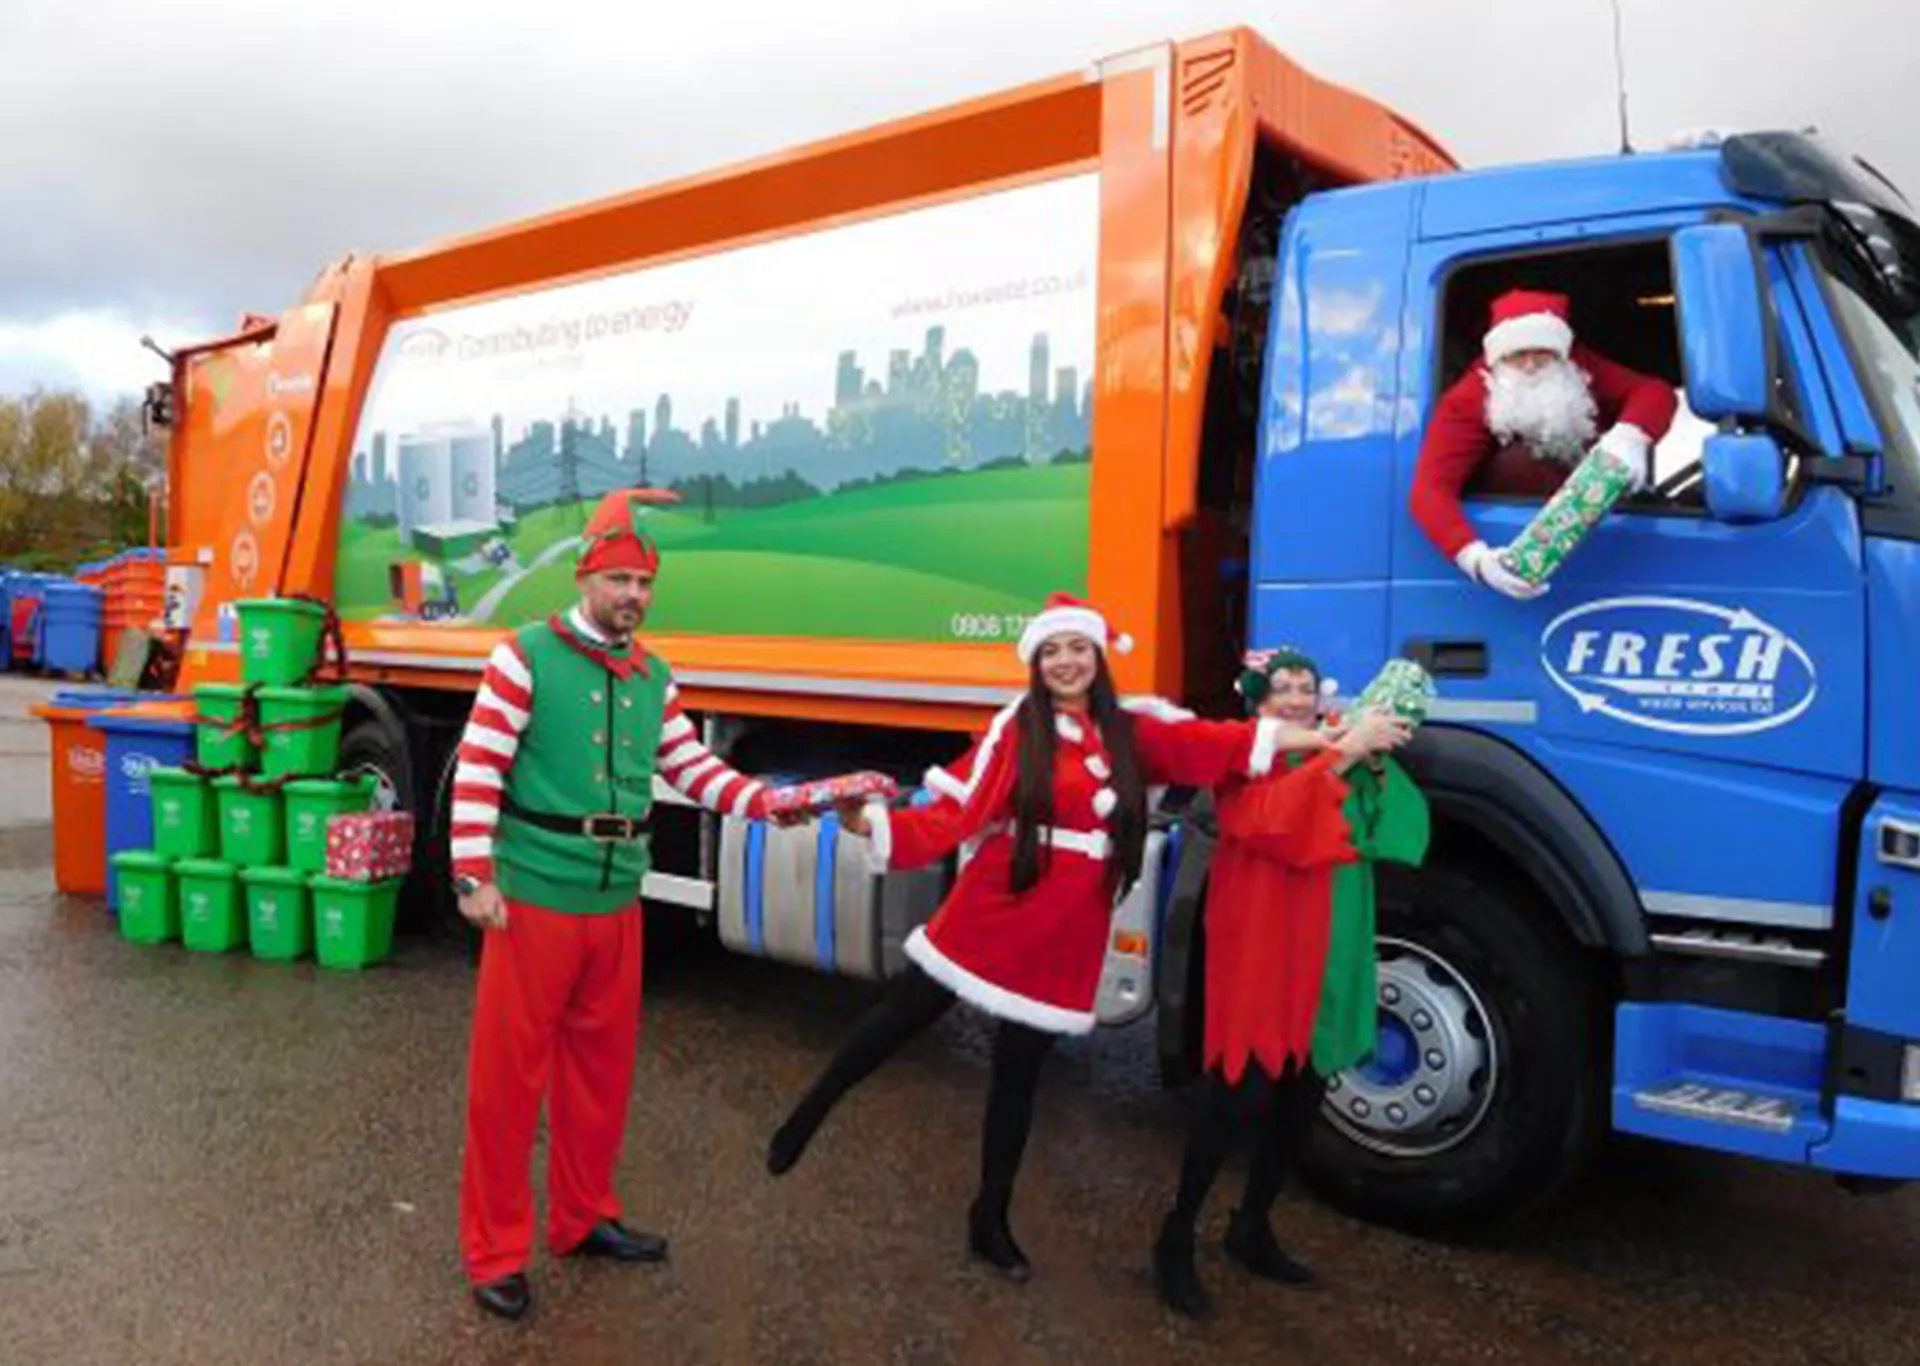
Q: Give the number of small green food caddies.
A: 10